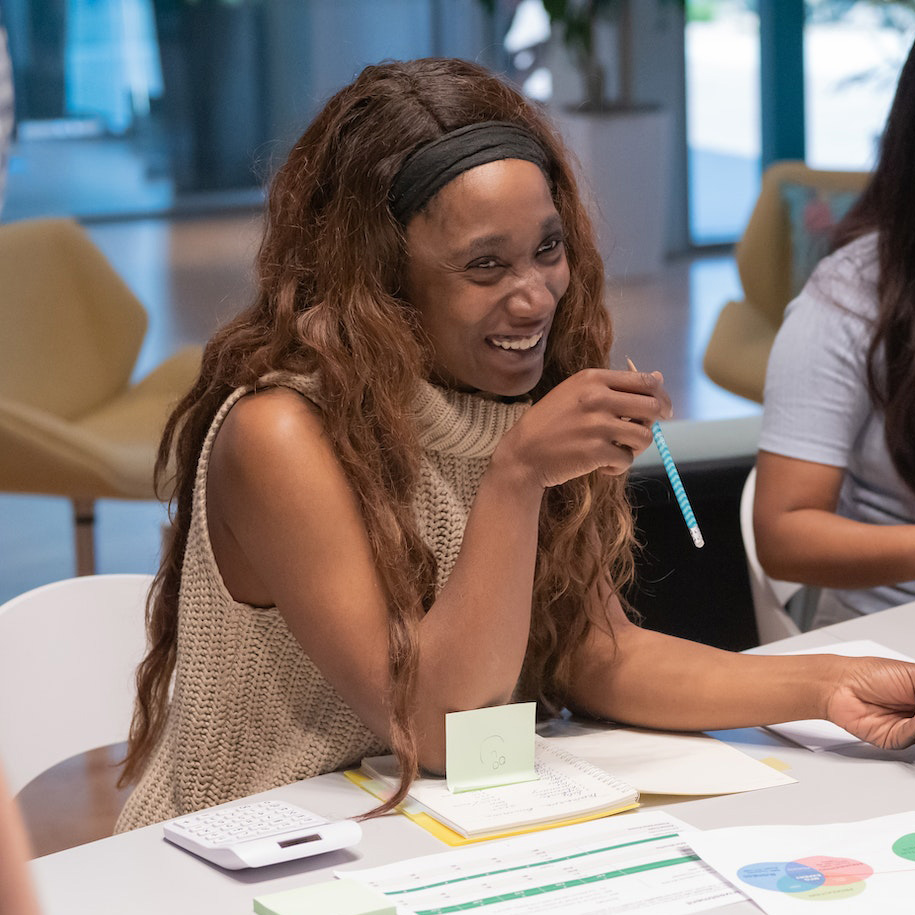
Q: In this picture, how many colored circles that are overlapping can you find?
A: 3